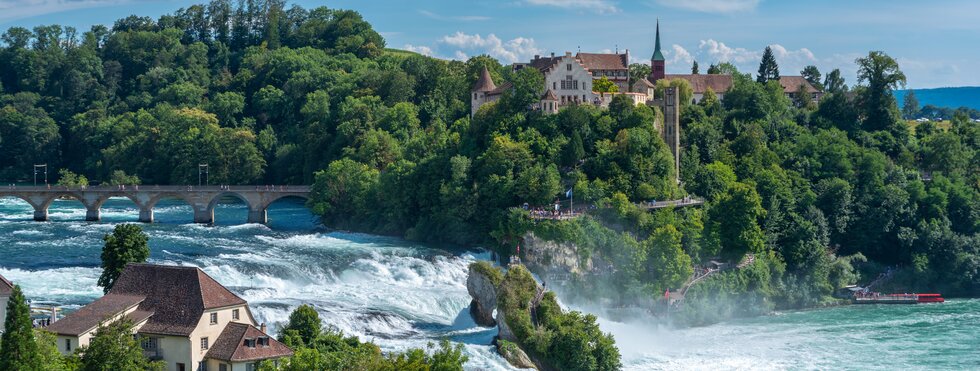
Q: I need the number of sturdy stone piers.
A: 5